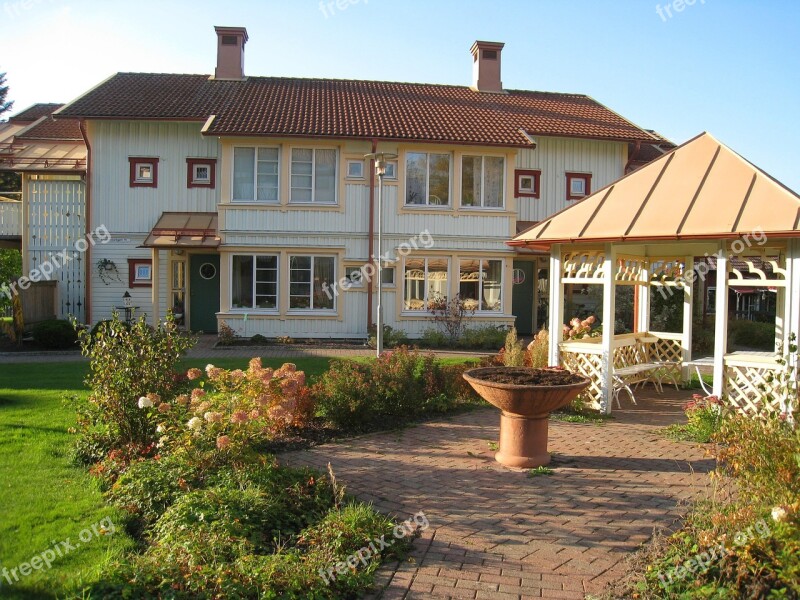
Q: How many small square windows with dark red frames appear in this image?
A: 5